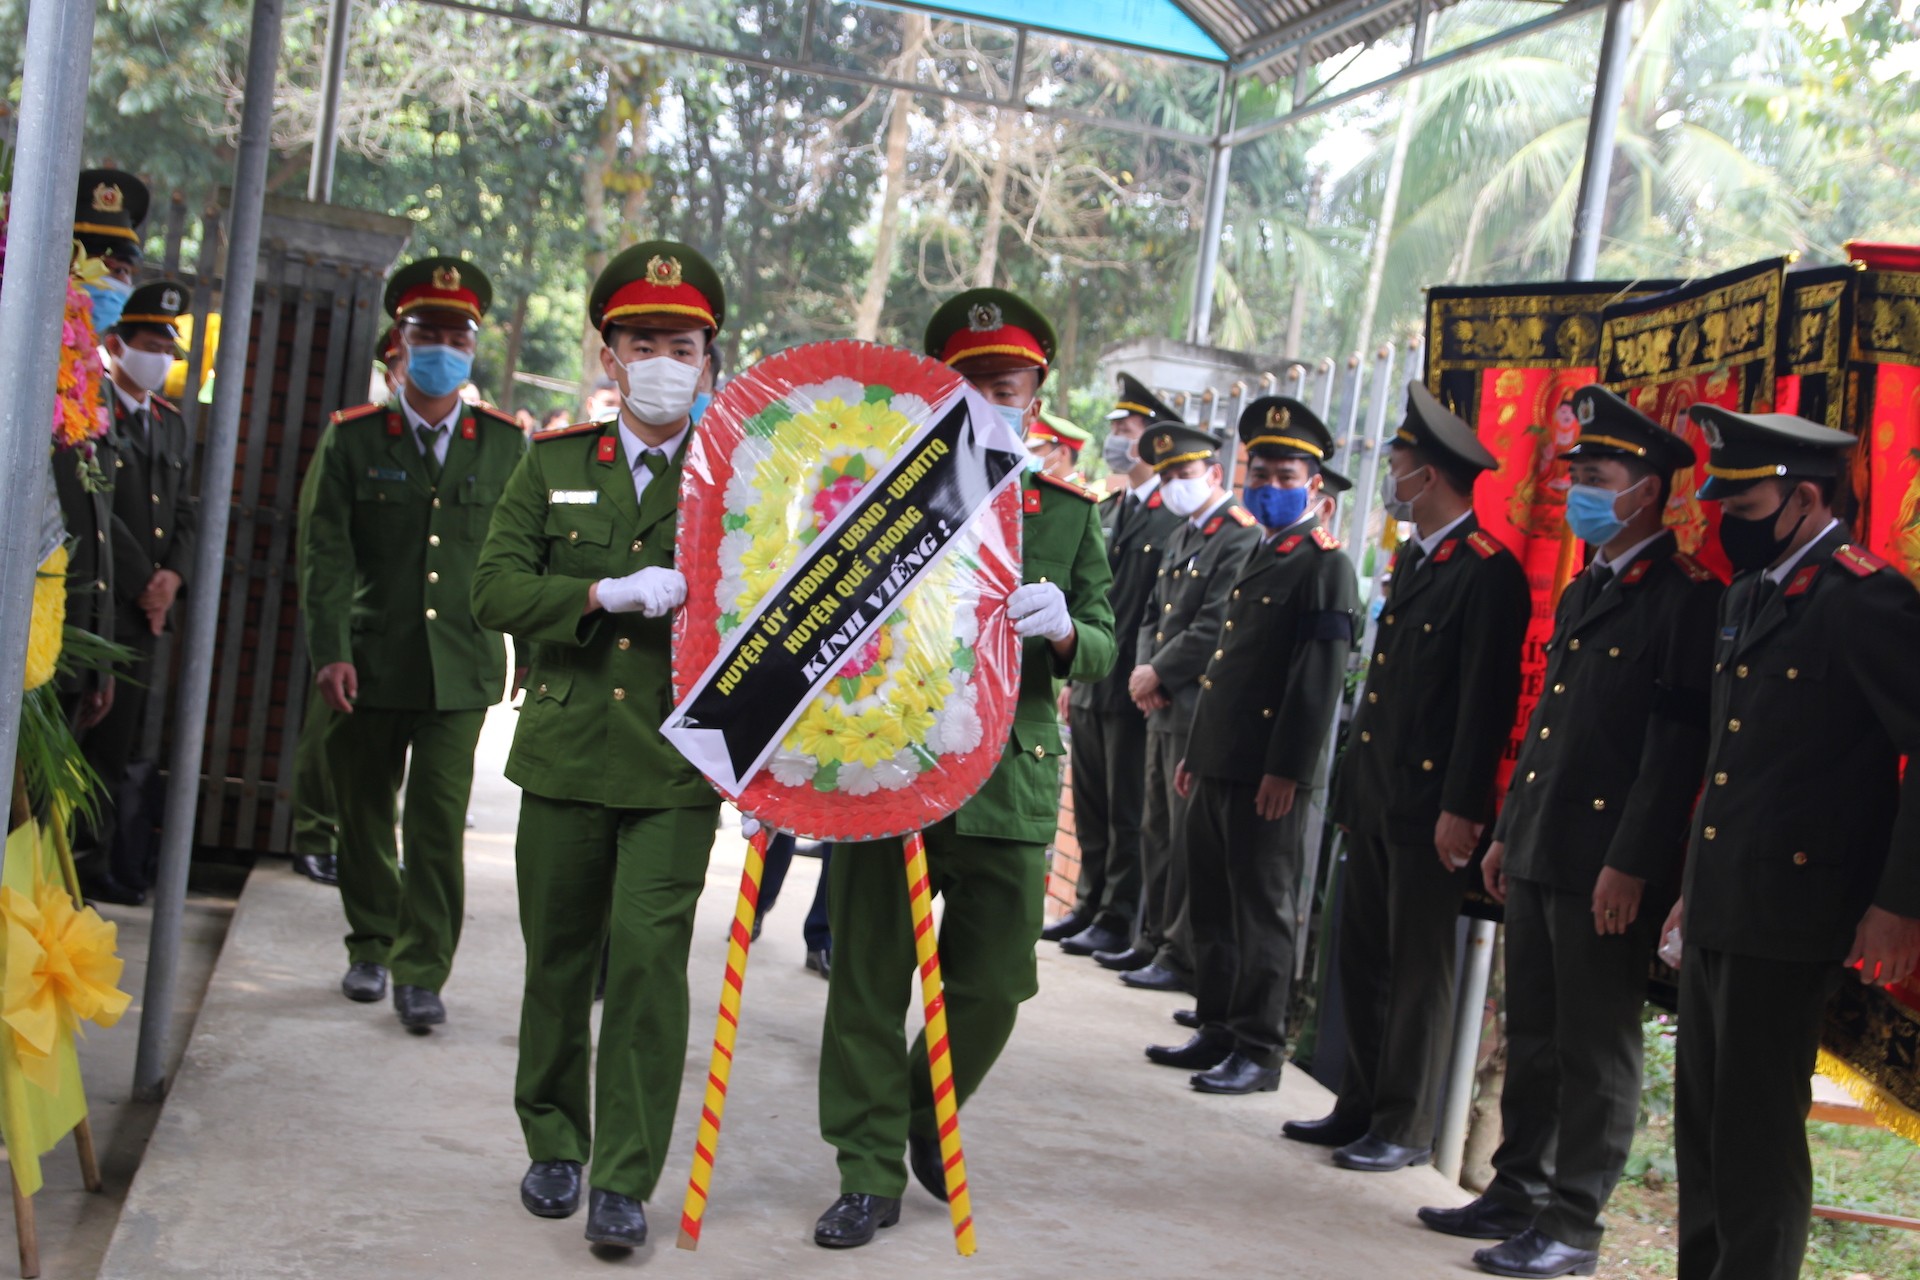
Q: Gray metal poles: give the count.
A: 5